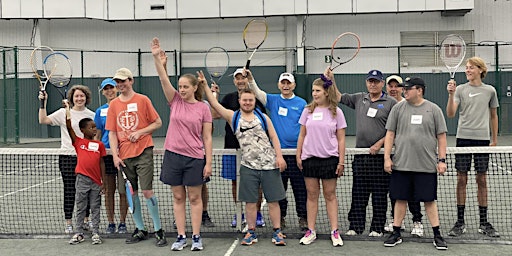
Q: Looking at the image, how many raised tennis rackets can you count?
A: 6